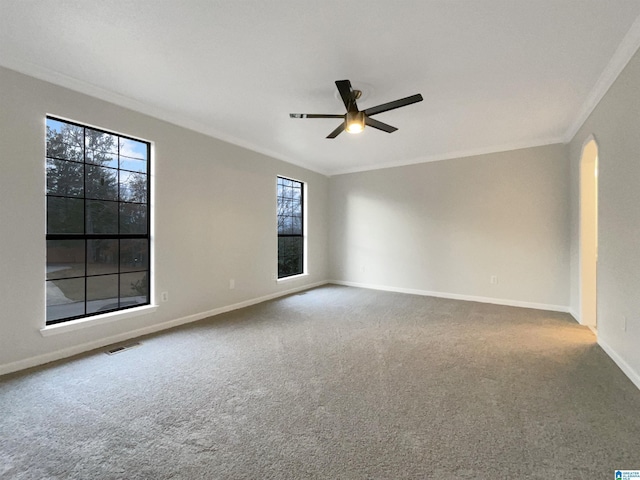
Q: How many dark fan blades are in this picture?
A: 5